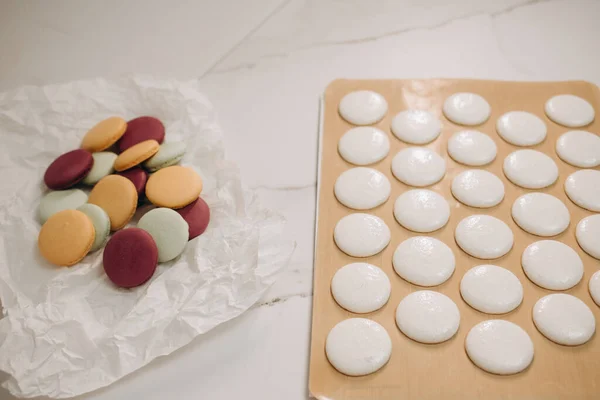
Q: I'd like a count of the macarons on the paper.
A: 15